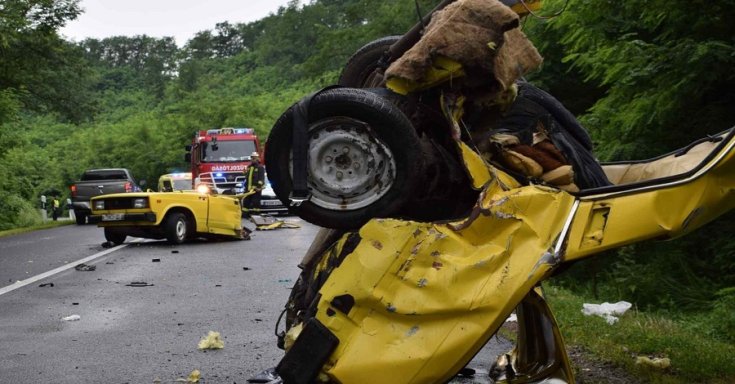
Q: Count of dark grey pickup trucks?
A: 1